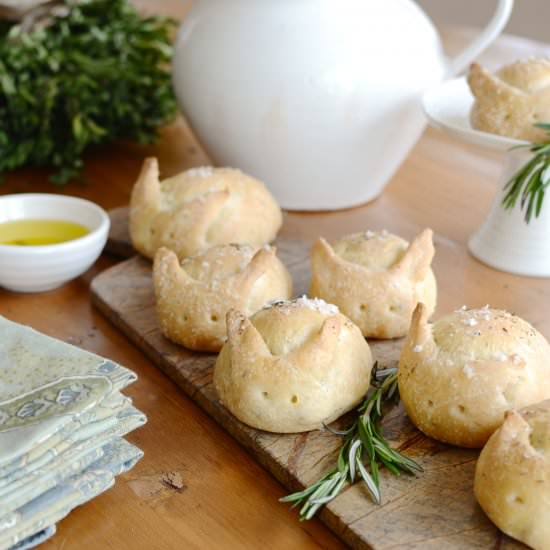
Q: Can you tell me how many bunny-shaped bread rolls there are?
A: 7